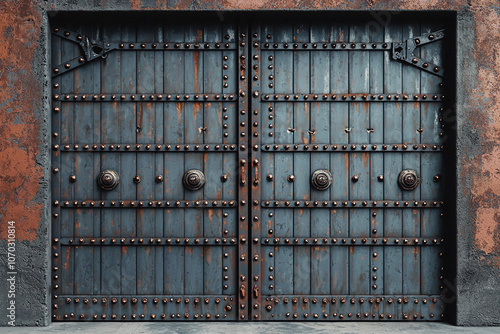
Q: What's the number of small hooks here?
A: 7